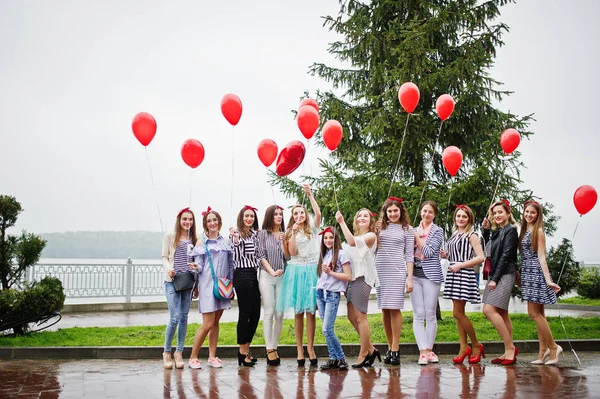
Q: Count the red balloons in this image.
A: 13